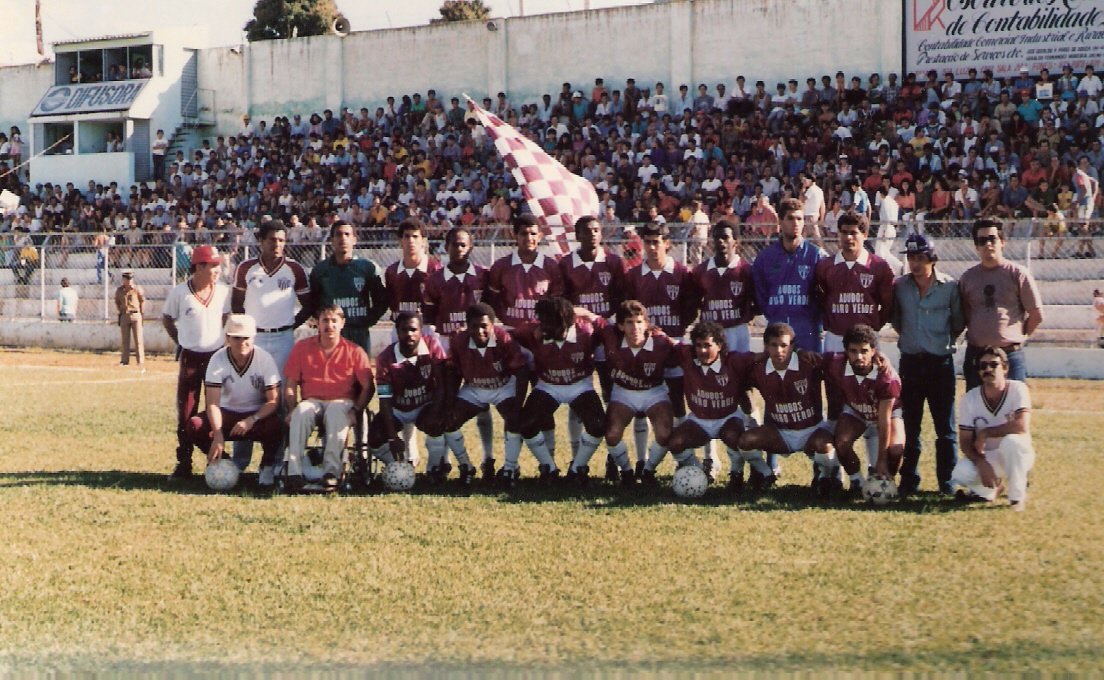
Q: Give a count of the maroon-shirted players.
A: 14